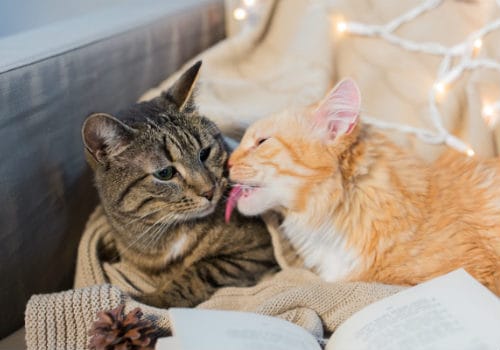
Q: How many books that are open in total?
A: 1